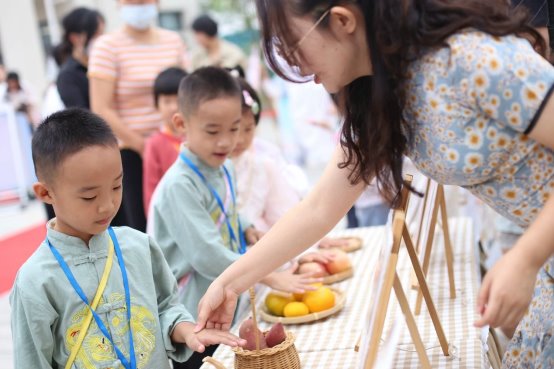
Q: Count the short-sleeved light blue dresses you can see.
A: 1